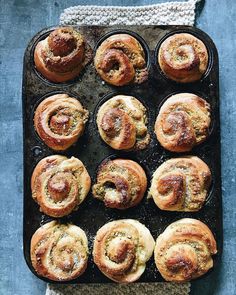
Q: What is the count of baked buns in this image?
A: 12